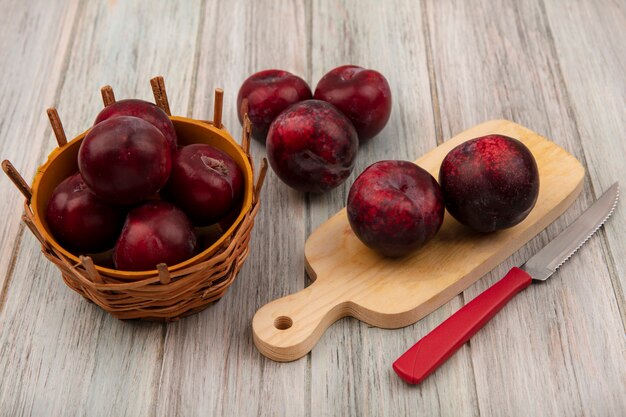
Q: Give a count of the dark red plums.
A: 10